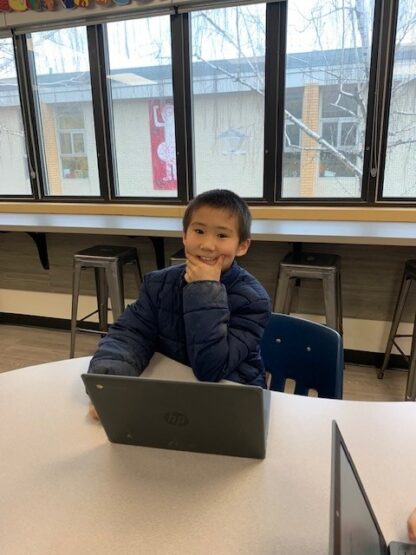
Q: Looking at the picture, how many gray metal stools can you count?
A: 4